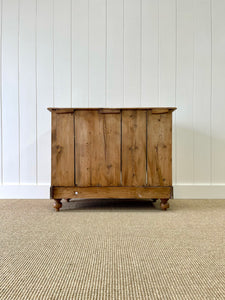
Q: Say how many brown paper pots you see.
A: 0